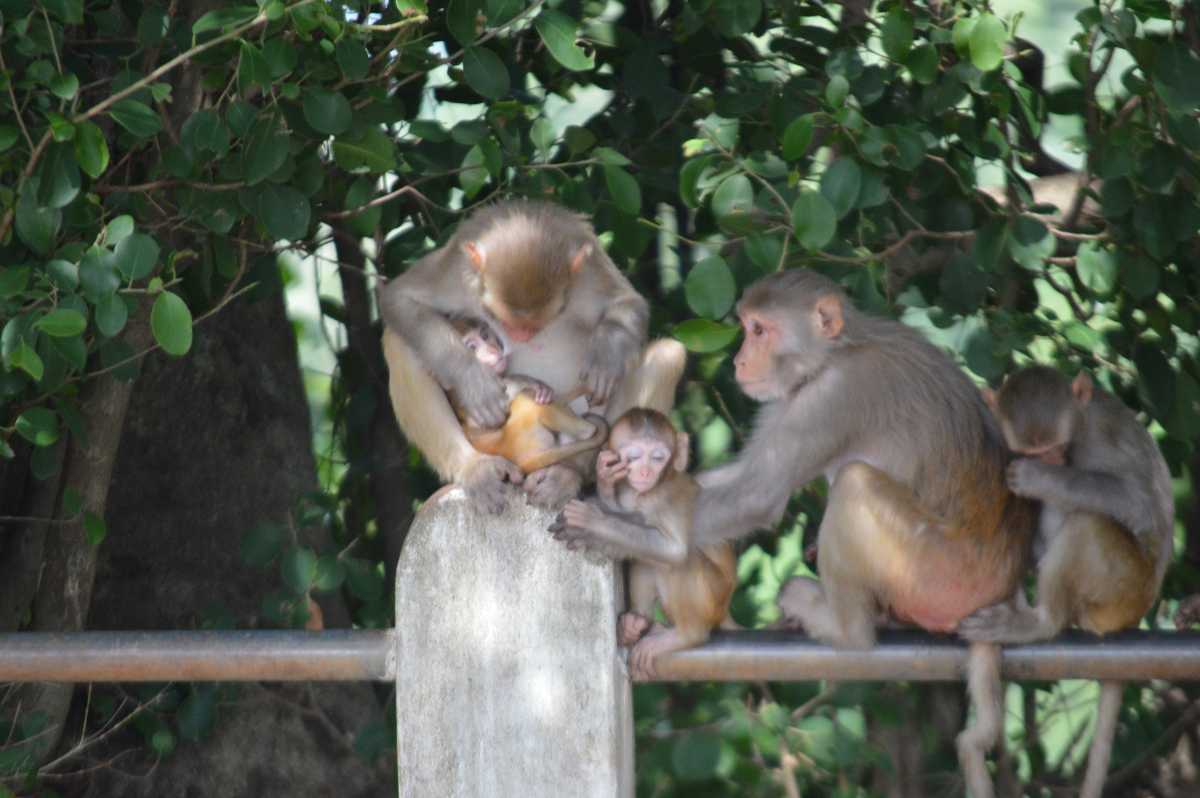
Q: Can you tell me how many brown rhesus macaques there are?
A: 5